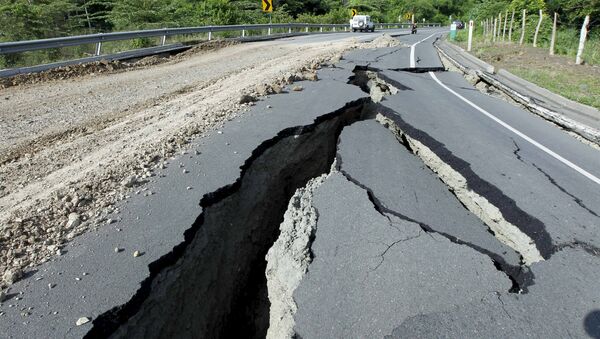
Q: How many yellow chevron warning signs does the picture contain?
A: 3